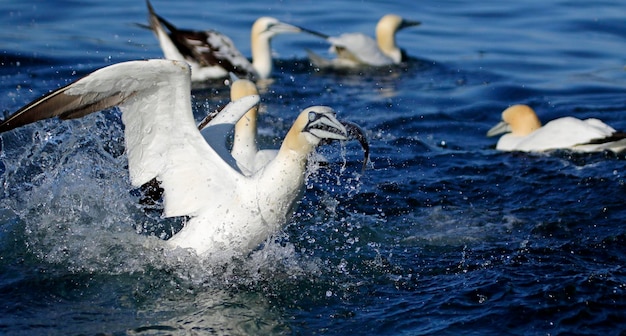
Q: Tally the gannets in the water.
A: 5